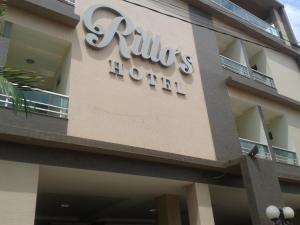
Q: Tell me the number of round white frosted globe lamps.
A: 2